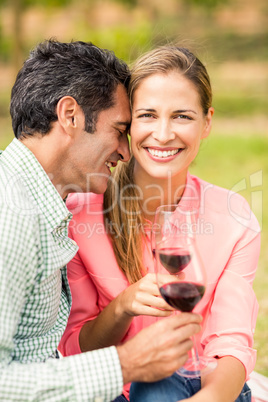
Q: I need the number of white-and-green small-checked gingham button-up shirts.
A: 1